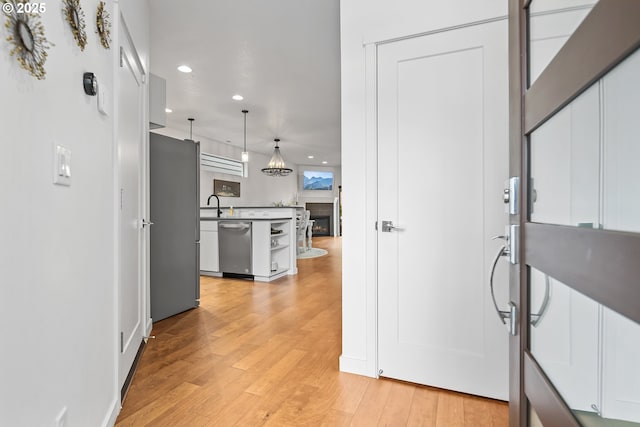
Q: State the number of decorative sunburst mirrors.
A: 3